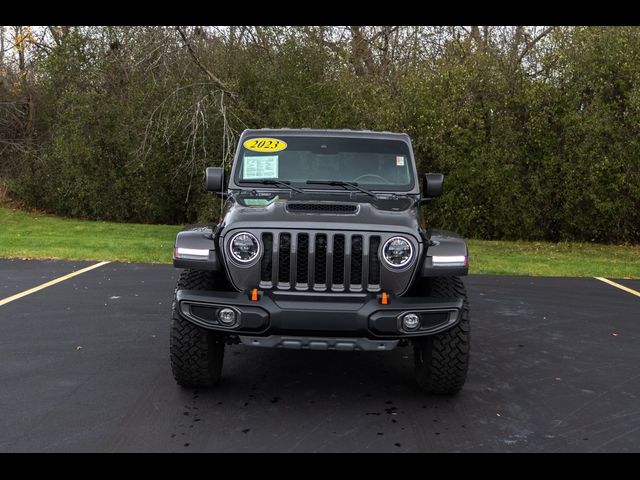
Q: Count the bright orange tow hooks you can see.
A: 2